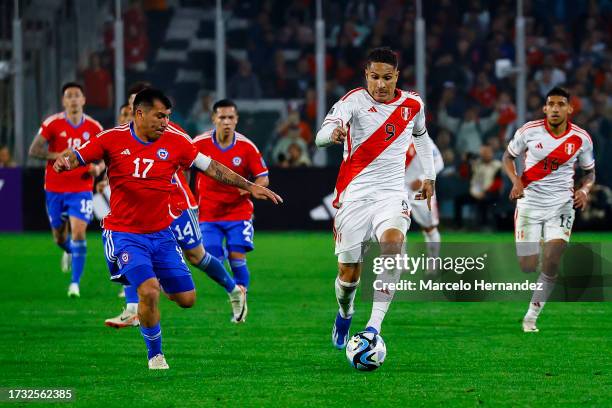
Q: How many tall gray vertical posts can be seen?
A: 6